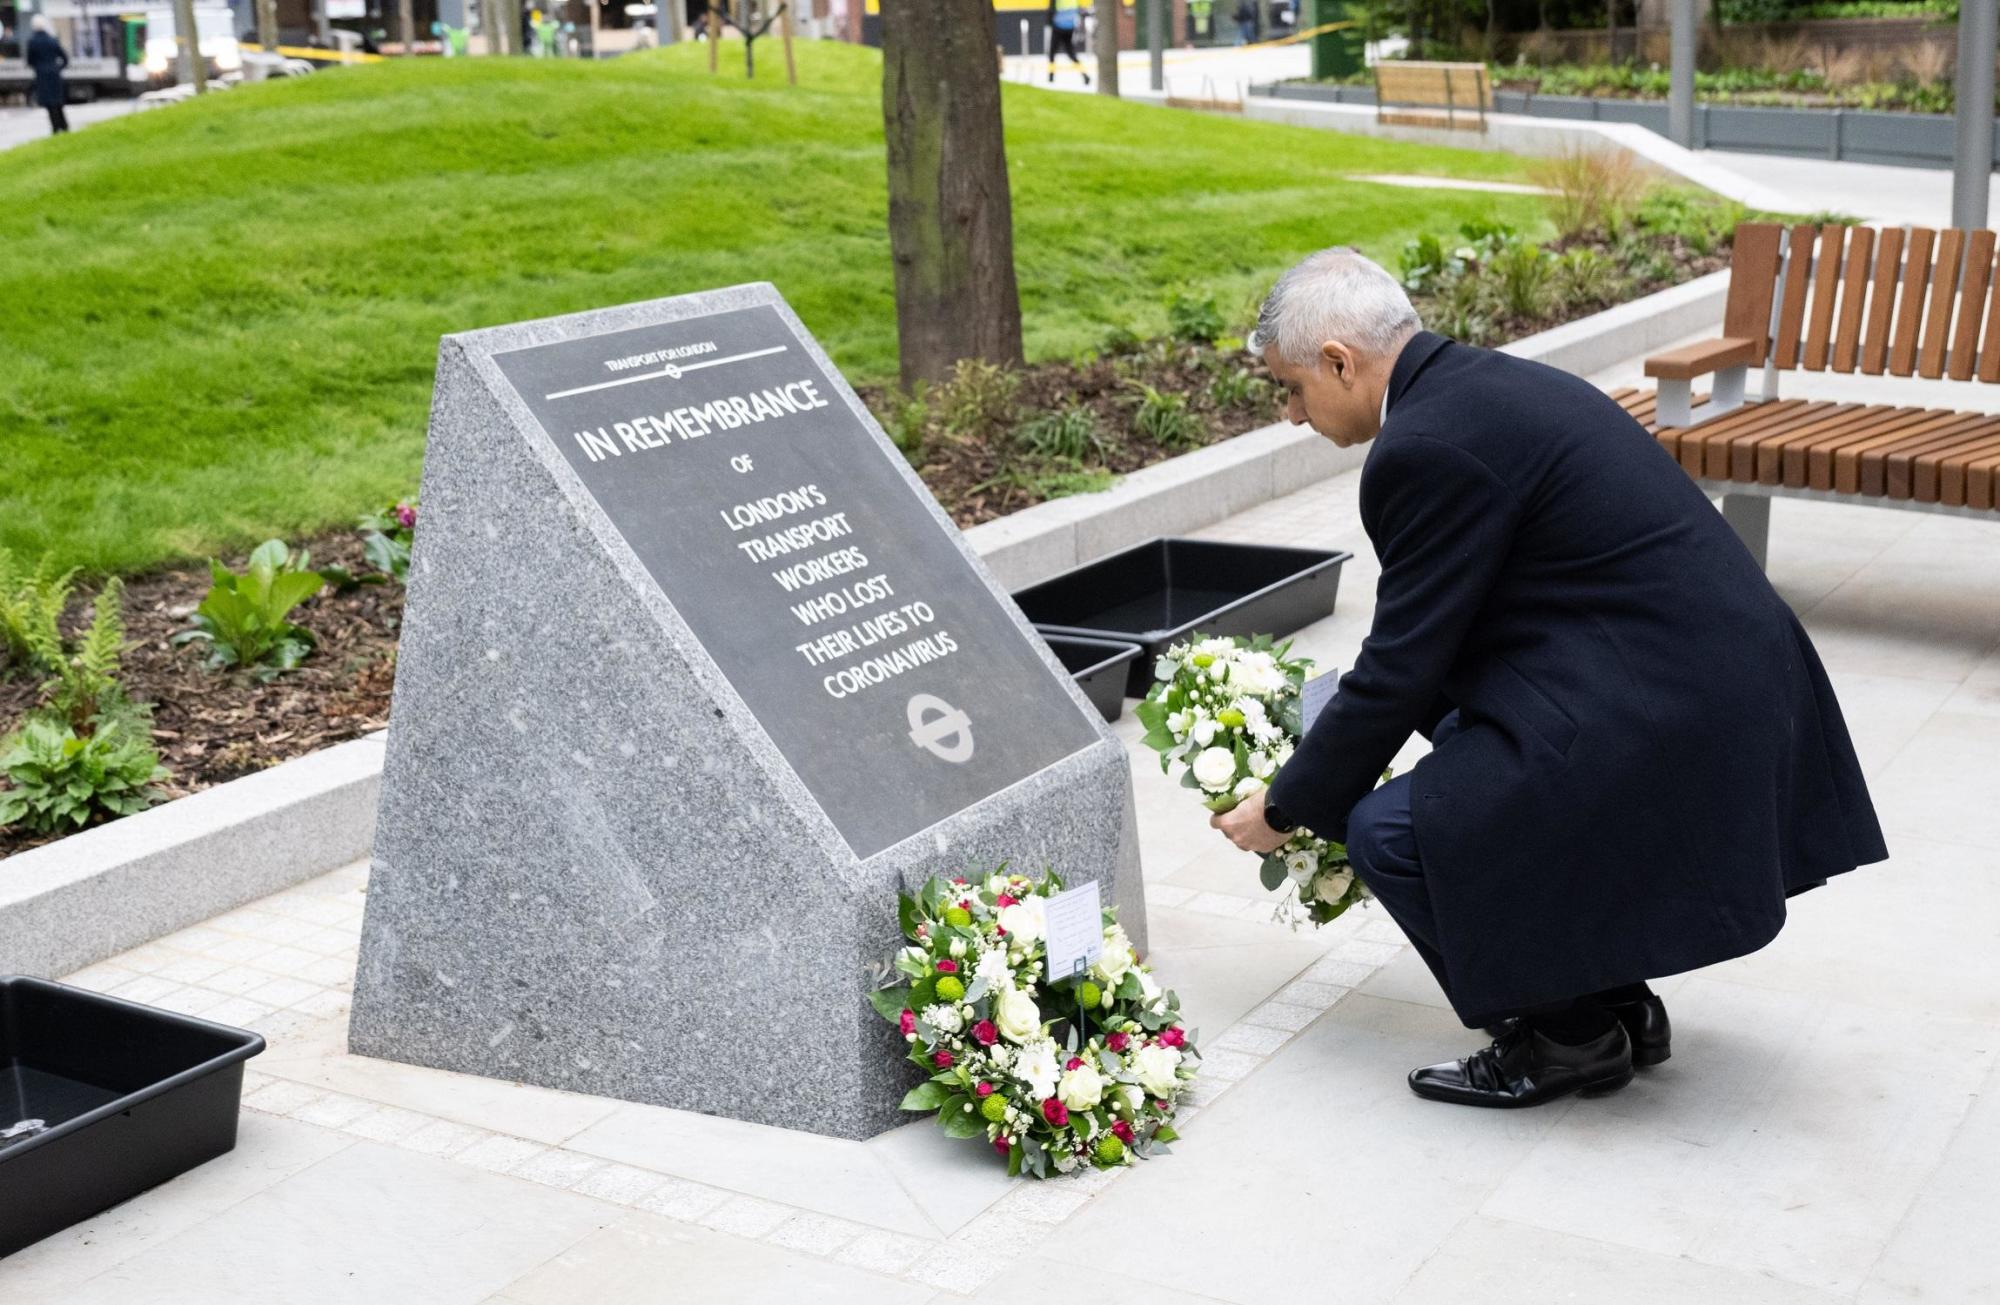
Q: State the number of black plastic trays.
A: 3